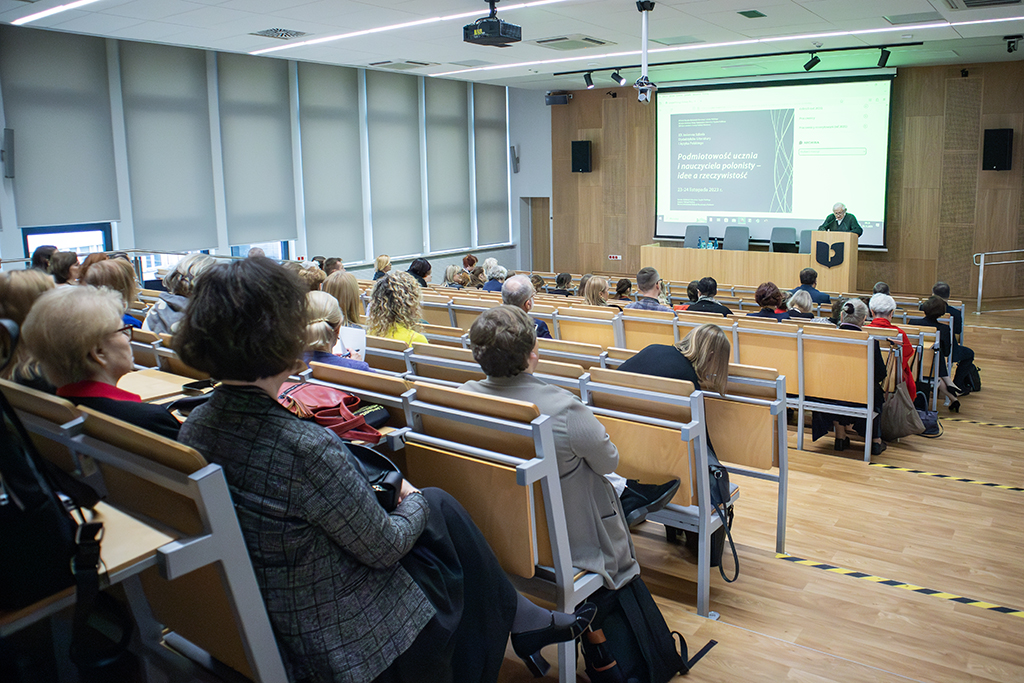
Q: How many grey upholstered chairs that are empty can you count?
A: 4